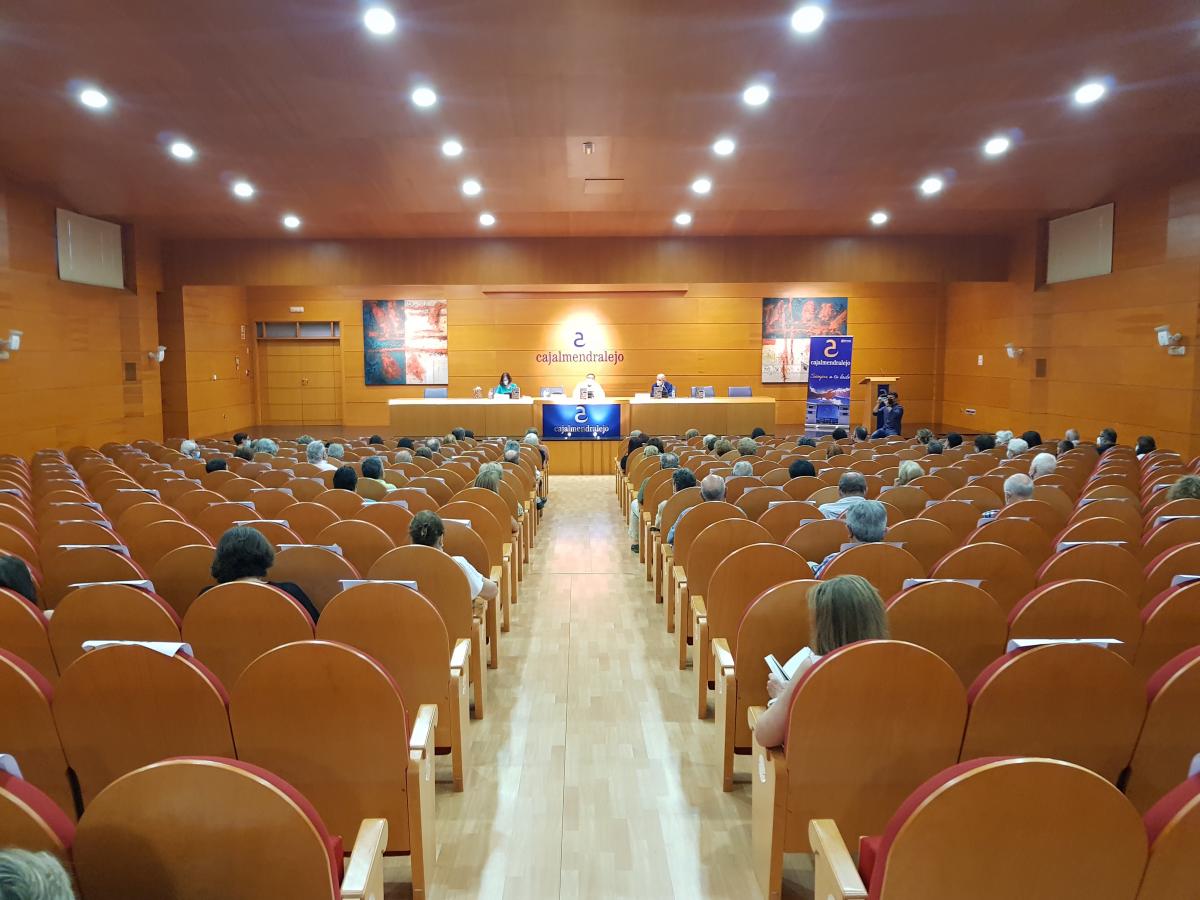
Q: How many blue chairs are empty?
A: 4